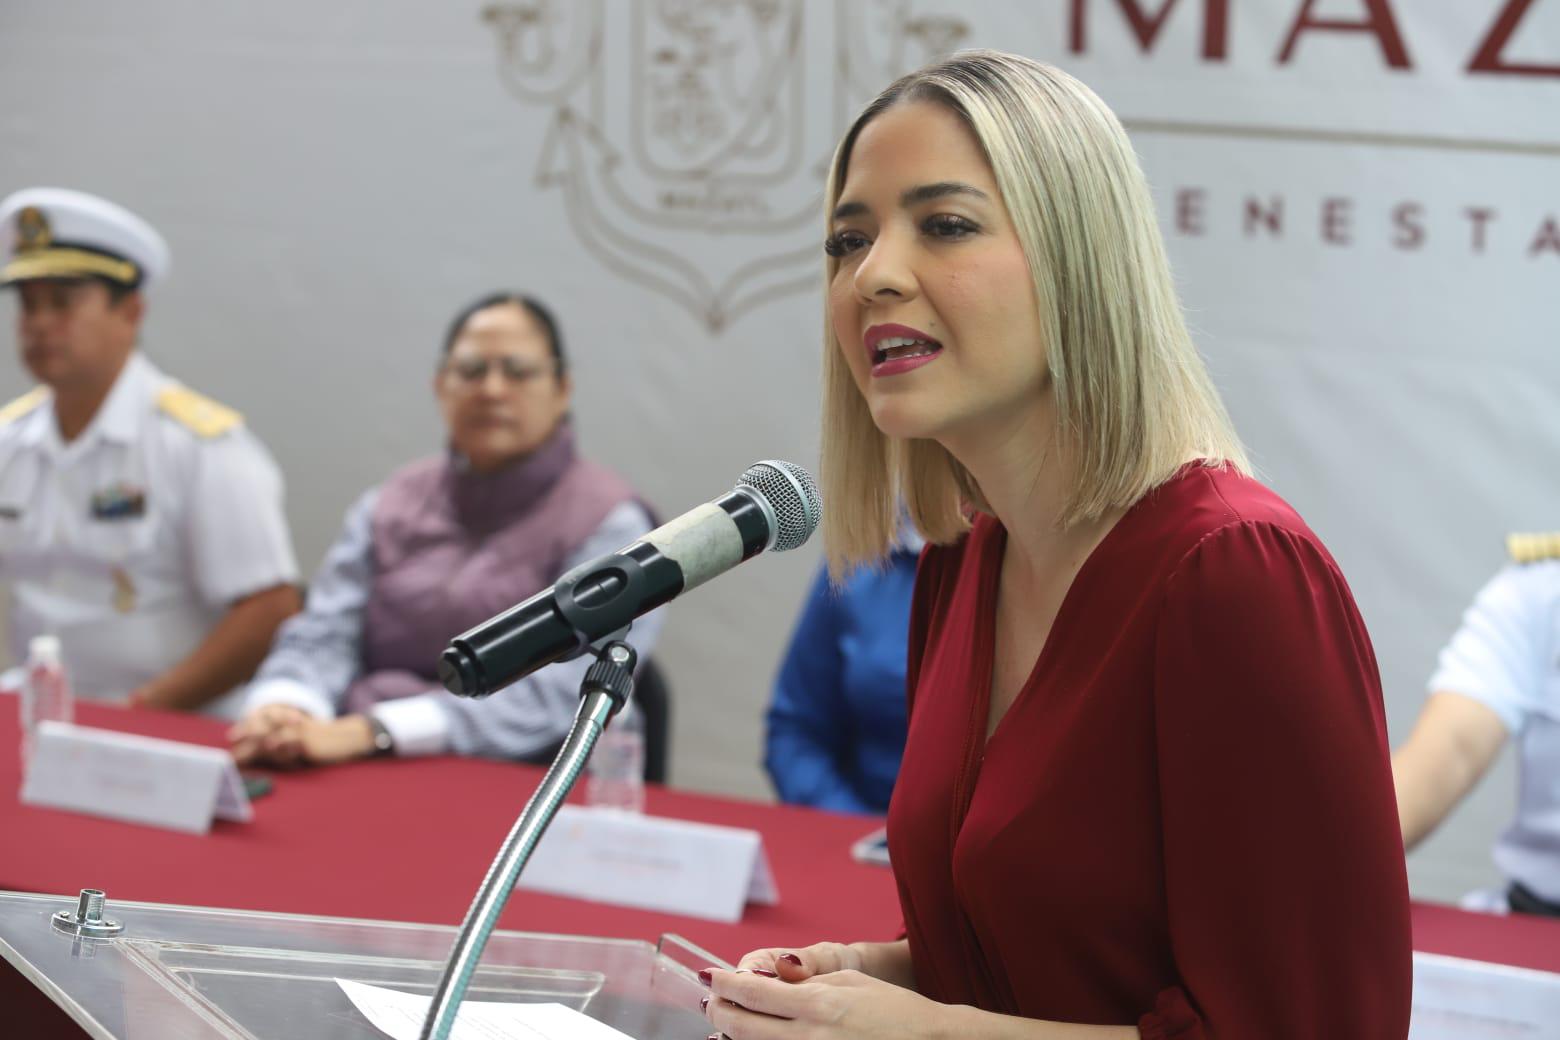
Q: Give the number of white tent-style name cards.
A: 3